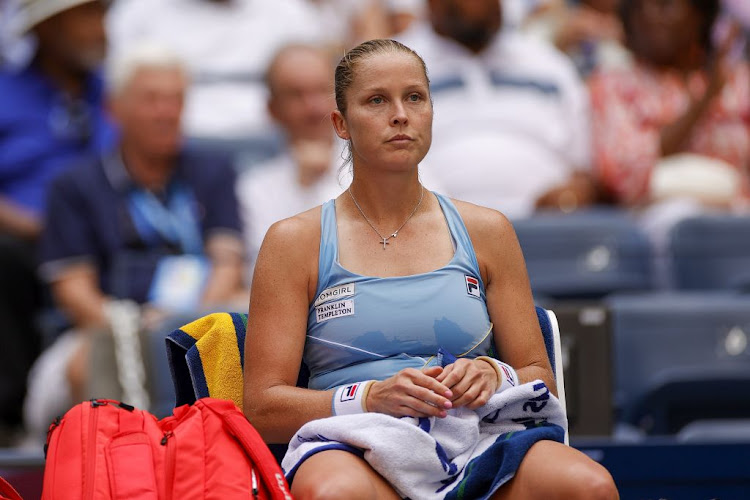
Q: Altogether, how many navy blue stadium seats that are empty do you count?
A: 3